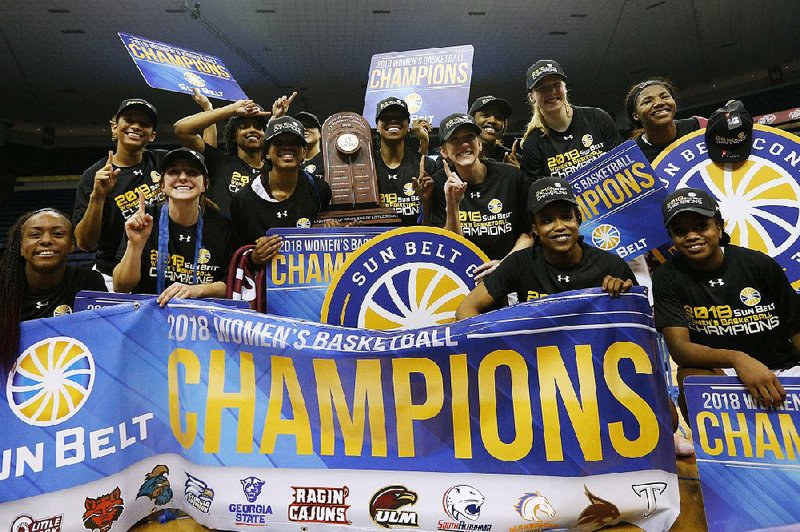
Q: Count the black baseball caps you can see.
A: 12